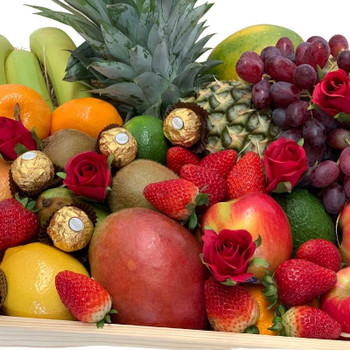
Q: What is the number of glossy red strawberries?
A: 11